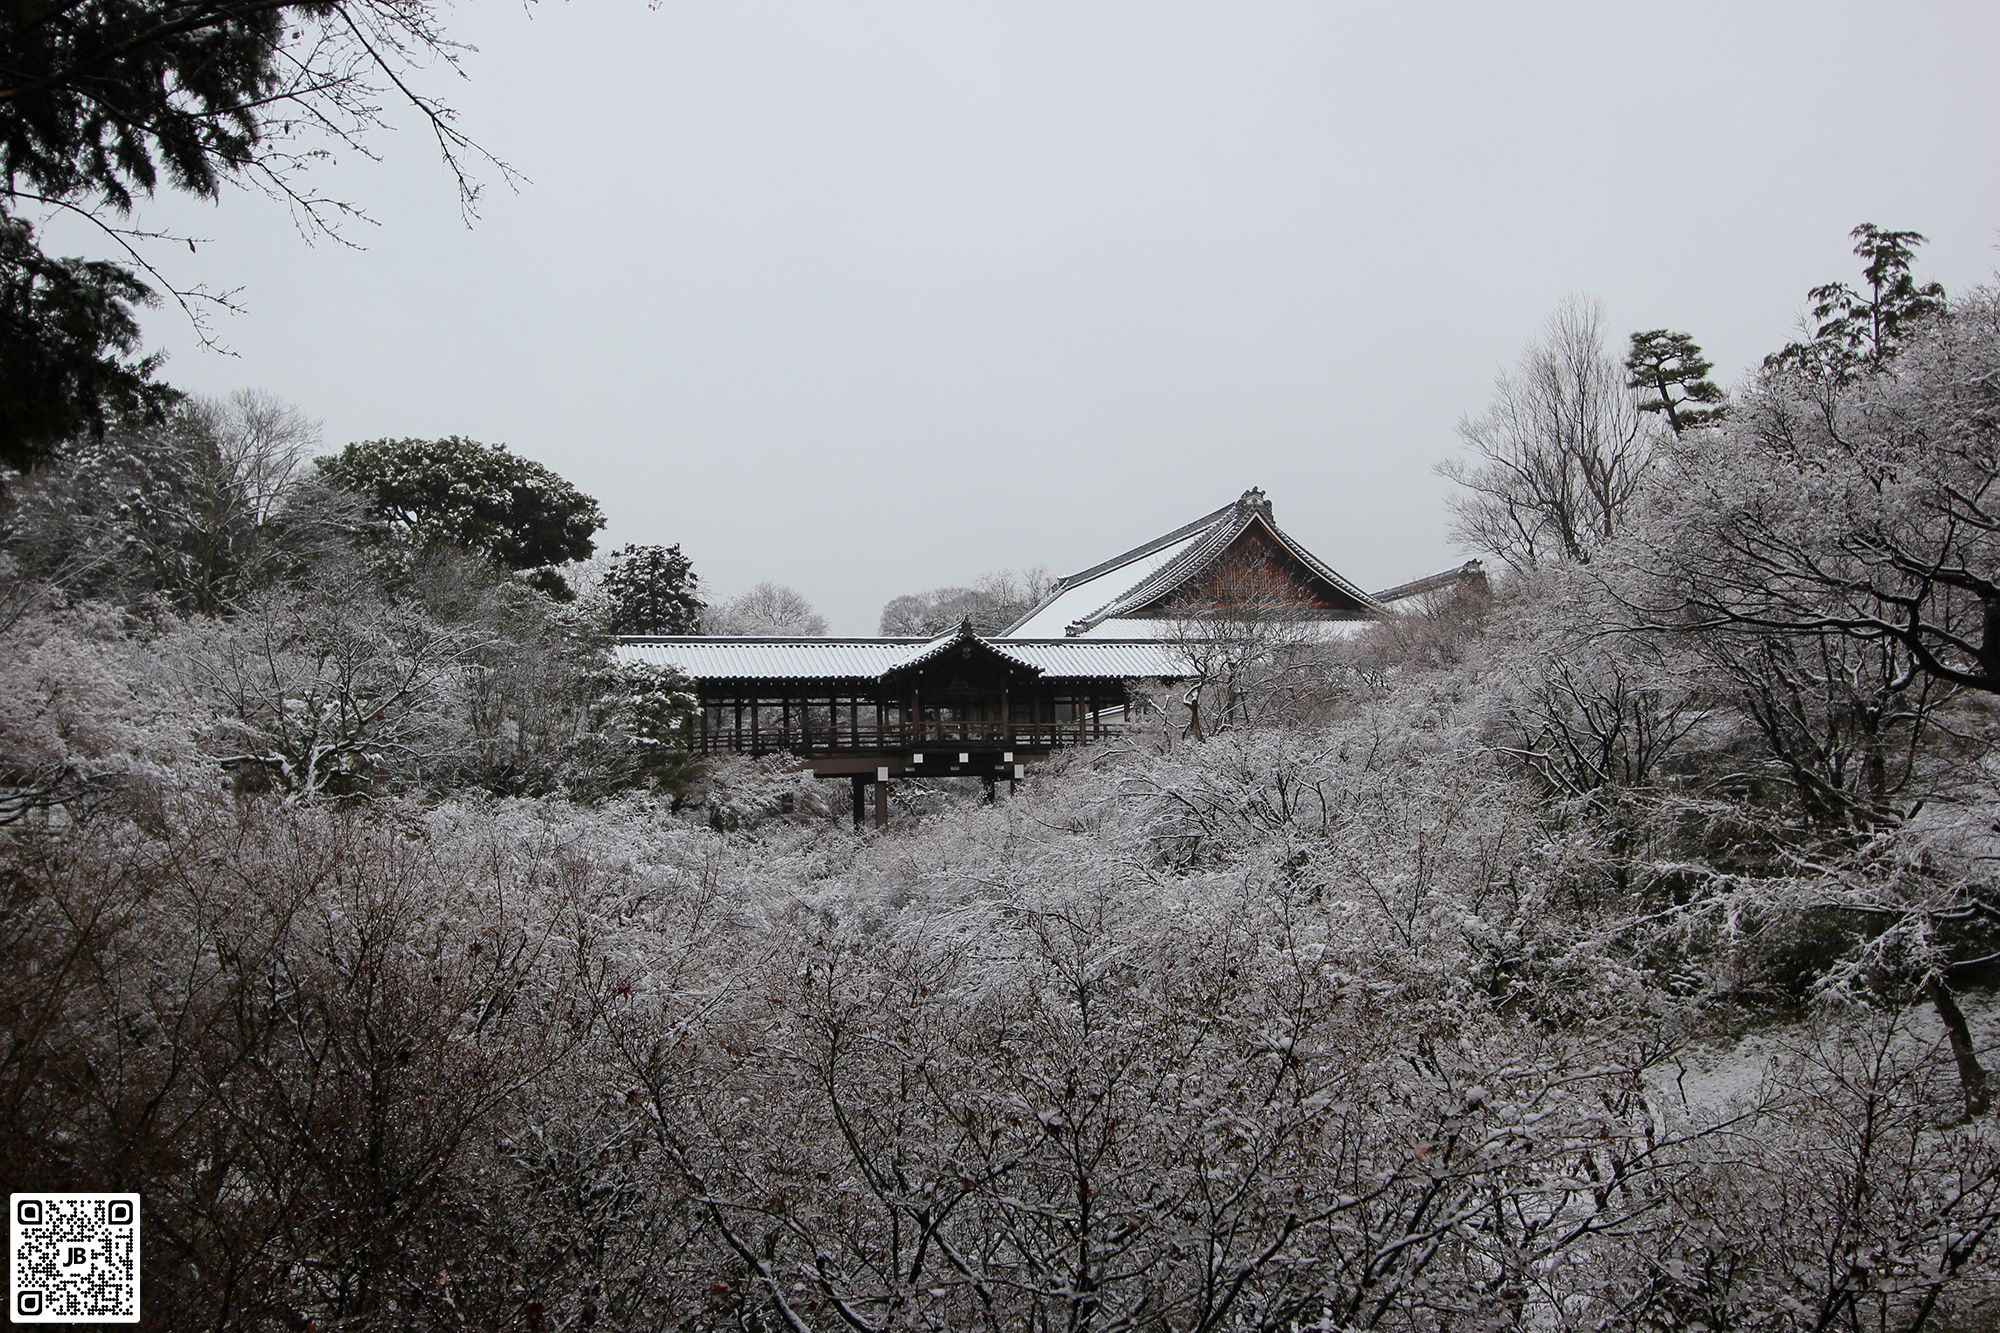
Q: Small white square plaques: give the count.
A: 5